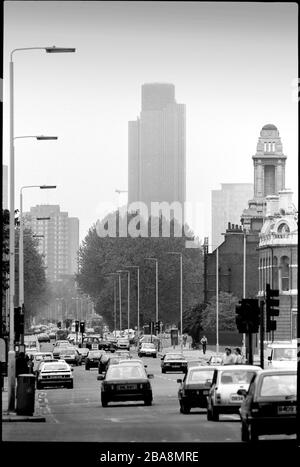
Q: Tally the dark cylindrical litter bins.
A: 1